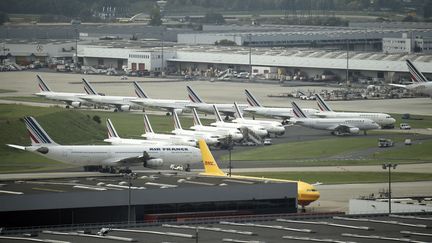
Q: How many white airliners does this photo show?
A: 15